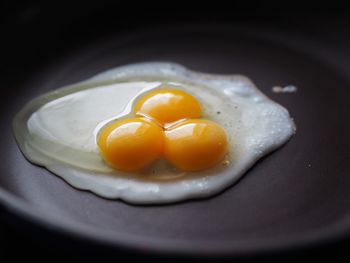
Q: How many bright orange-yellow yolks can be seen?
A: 3